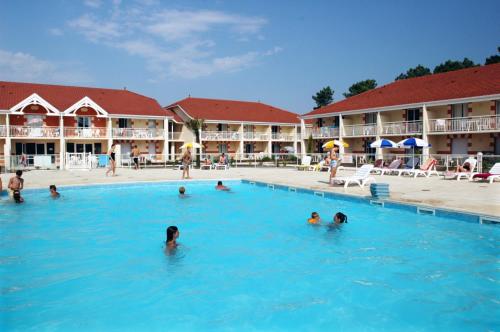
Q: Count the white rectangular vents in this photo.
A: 7